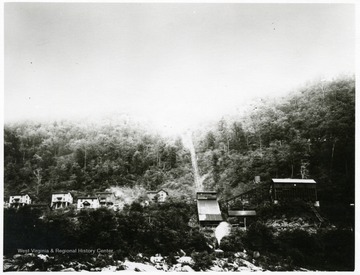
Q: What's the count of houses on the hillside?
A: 5